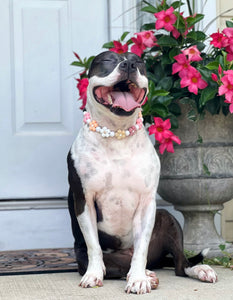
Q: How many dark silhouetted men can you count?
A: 0